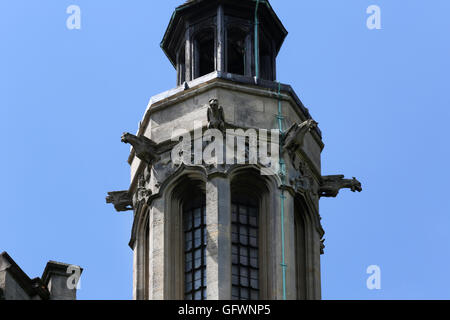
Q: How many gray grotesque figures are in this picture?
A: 5